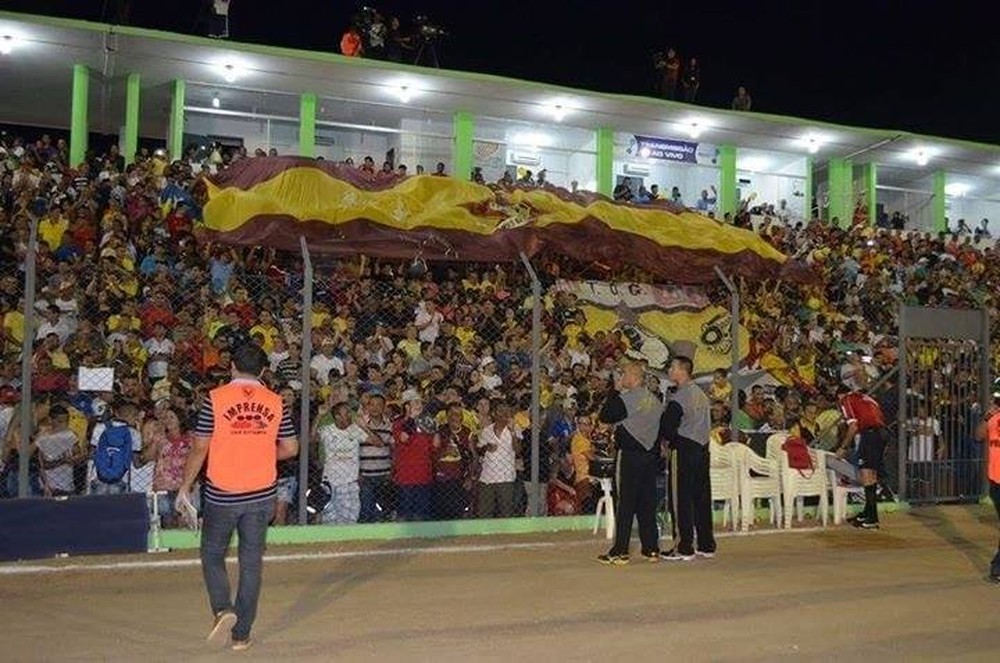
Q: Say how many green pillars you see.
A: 11